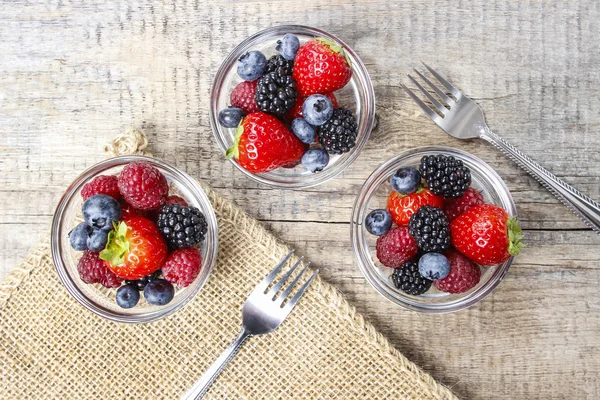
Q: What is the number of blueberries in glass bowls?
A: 14